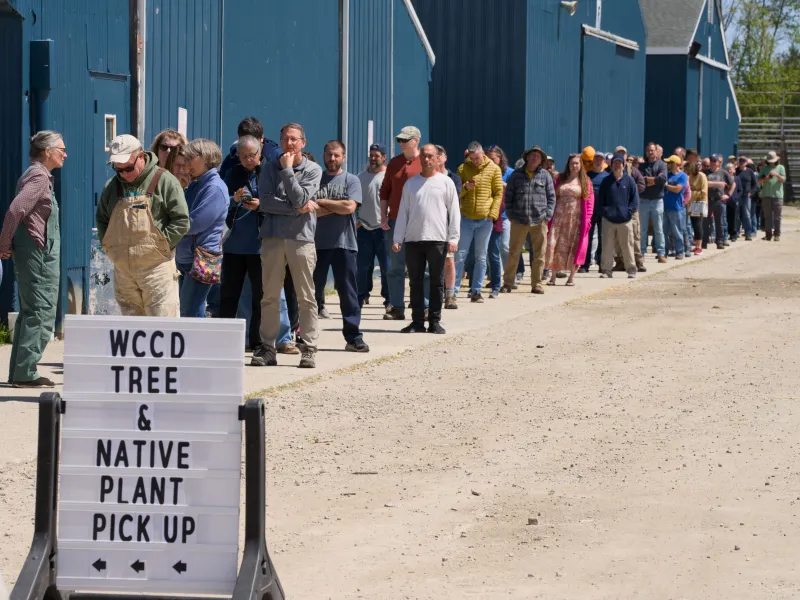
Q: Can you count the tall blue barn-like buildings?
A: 3